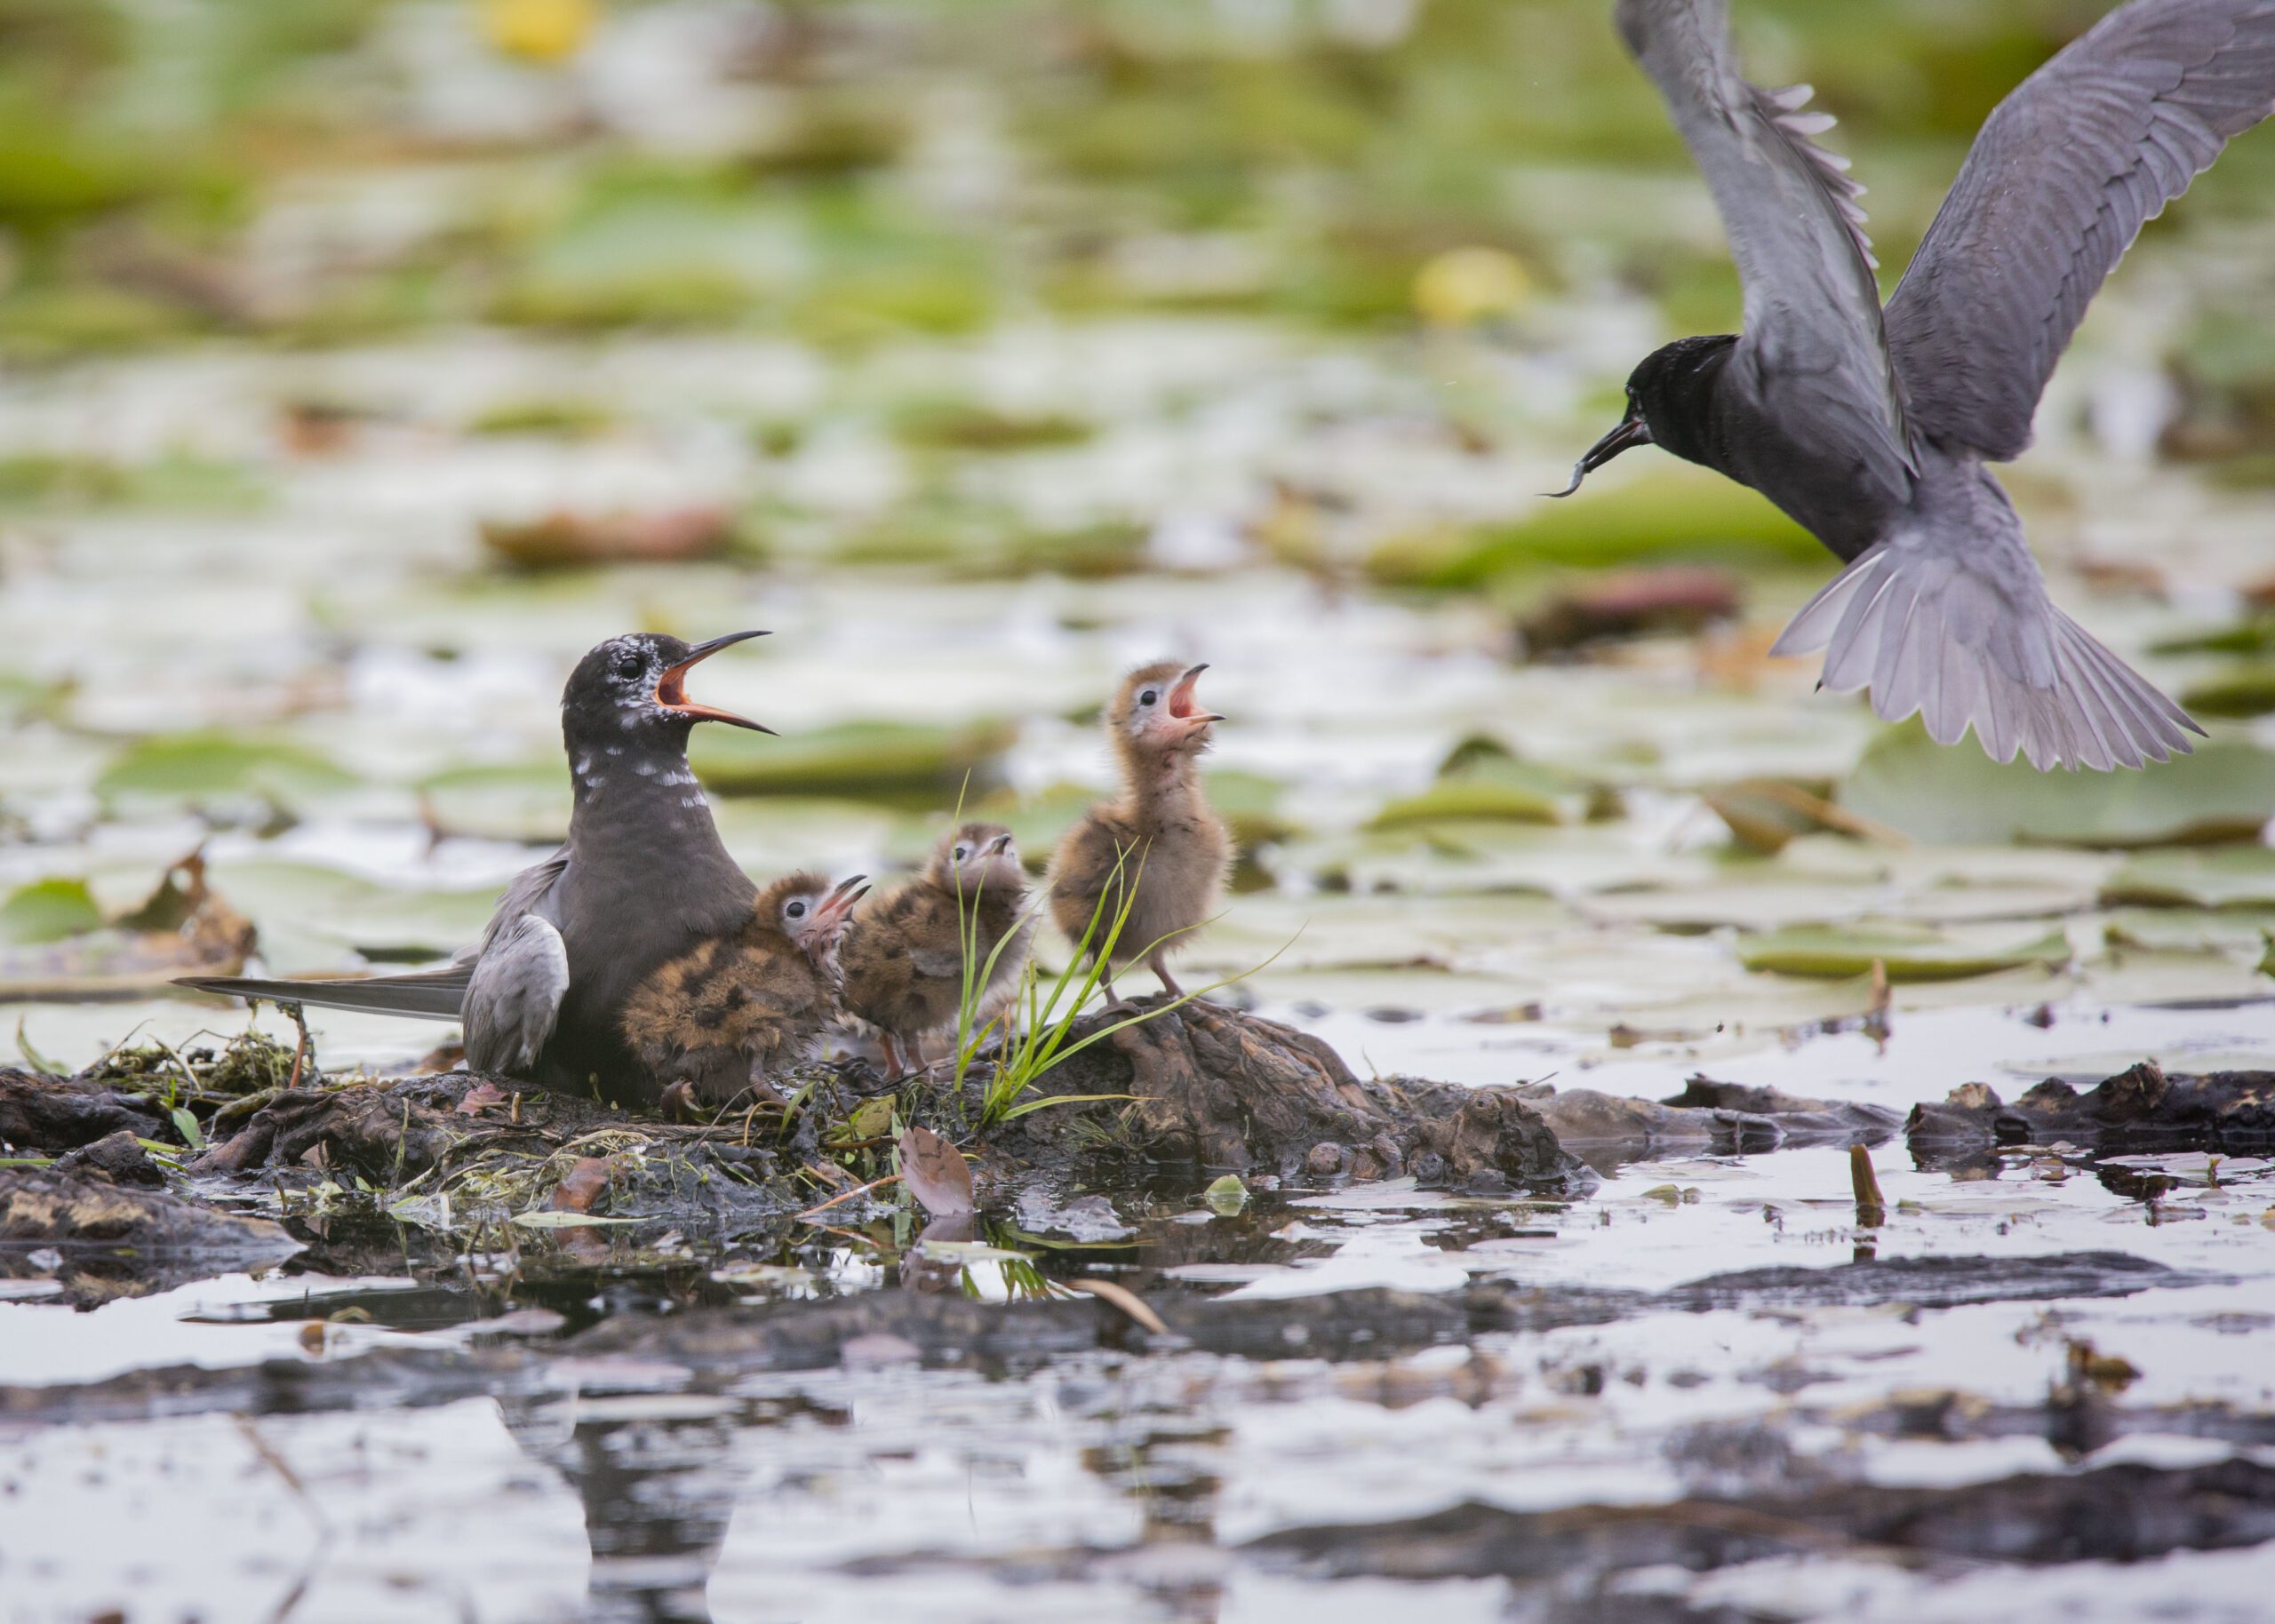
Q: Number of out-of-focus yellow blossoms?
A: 2